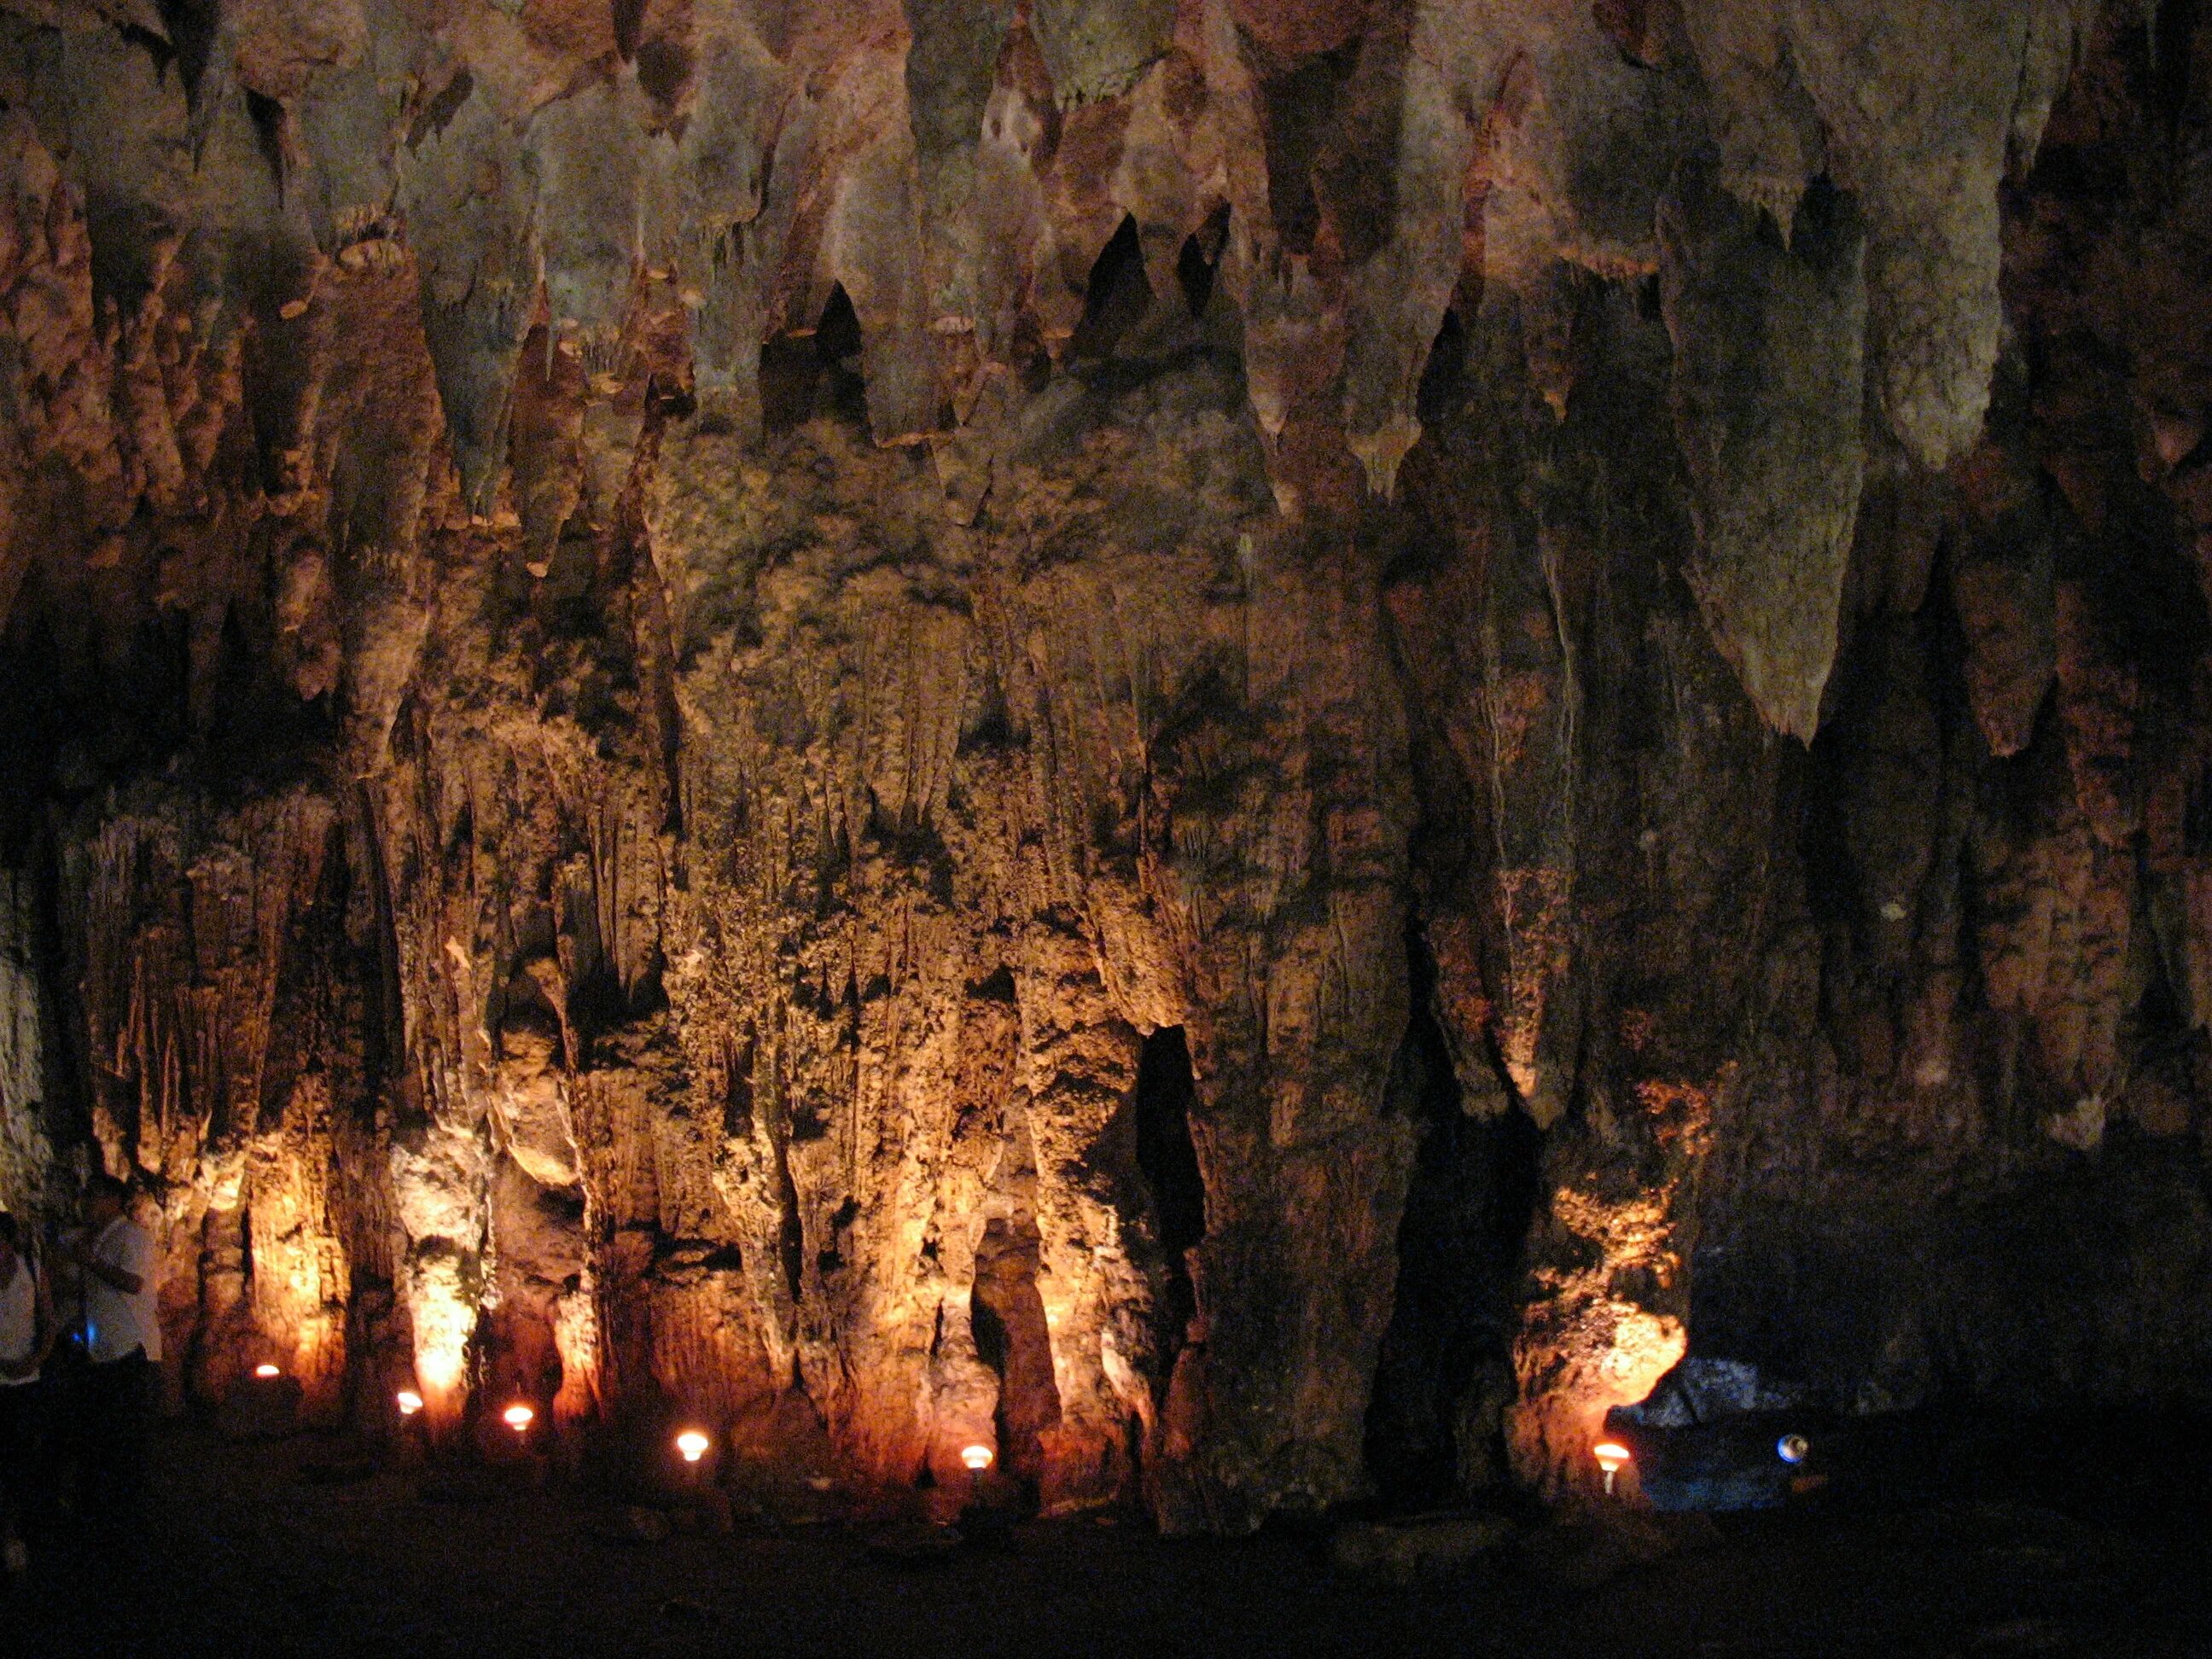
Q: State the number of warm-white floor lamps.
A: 6